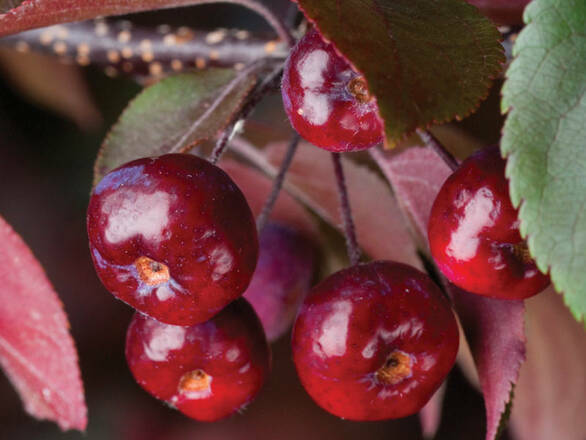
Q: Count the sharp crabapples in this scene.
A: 5